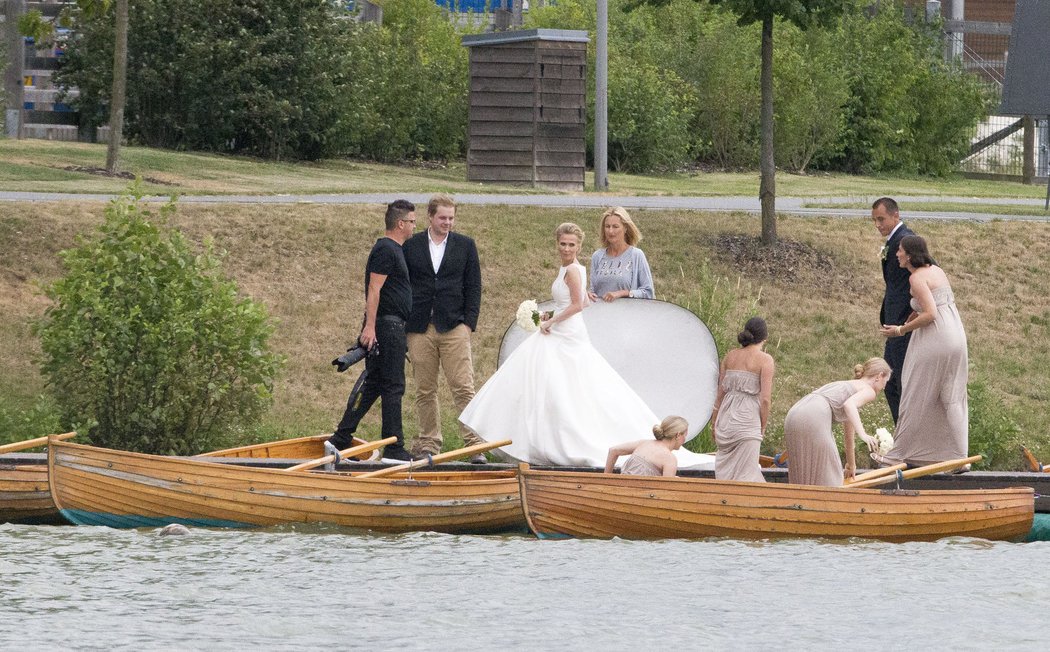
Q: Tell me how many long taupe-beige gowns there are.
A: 4